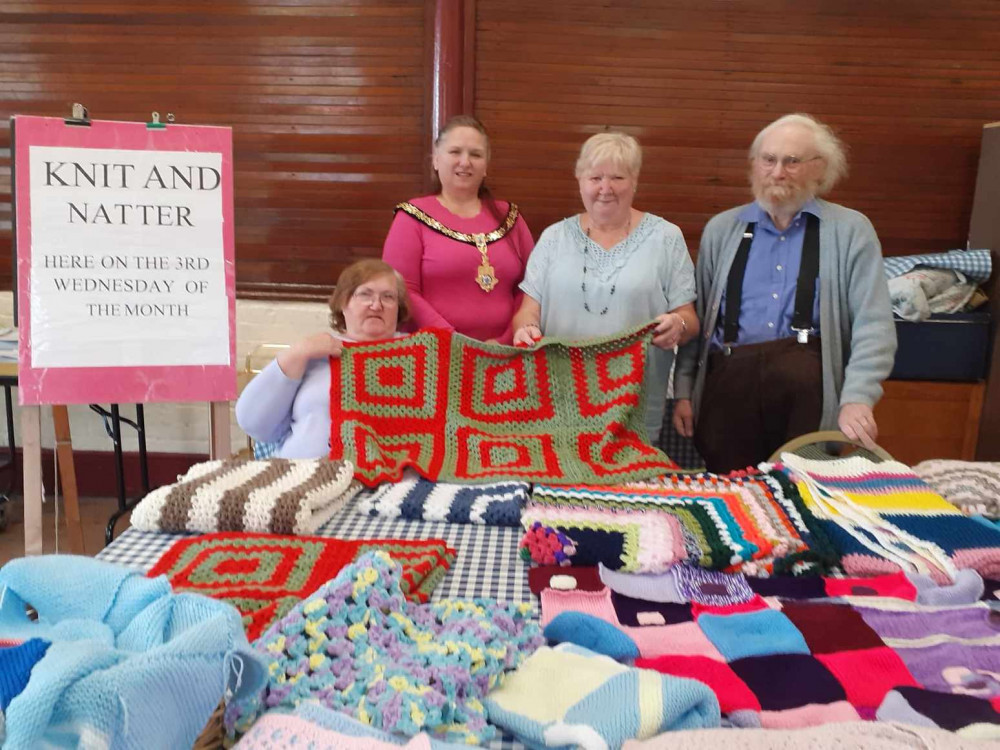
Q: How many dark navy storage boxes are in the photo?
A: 1